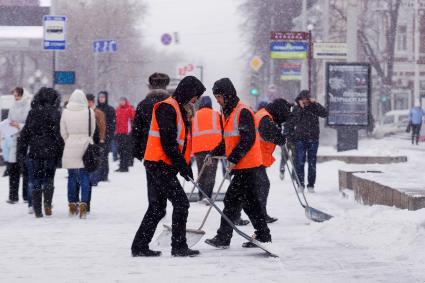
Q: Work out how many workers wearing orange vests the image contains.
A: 4